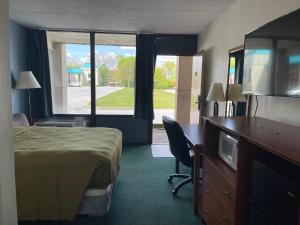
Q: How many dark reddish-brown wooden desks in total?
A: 1